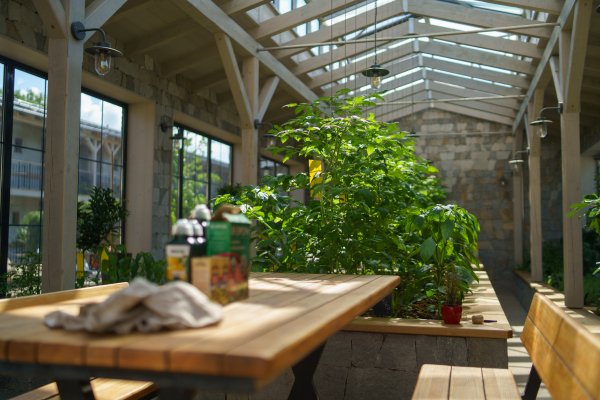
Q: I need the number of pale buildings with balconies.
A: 1